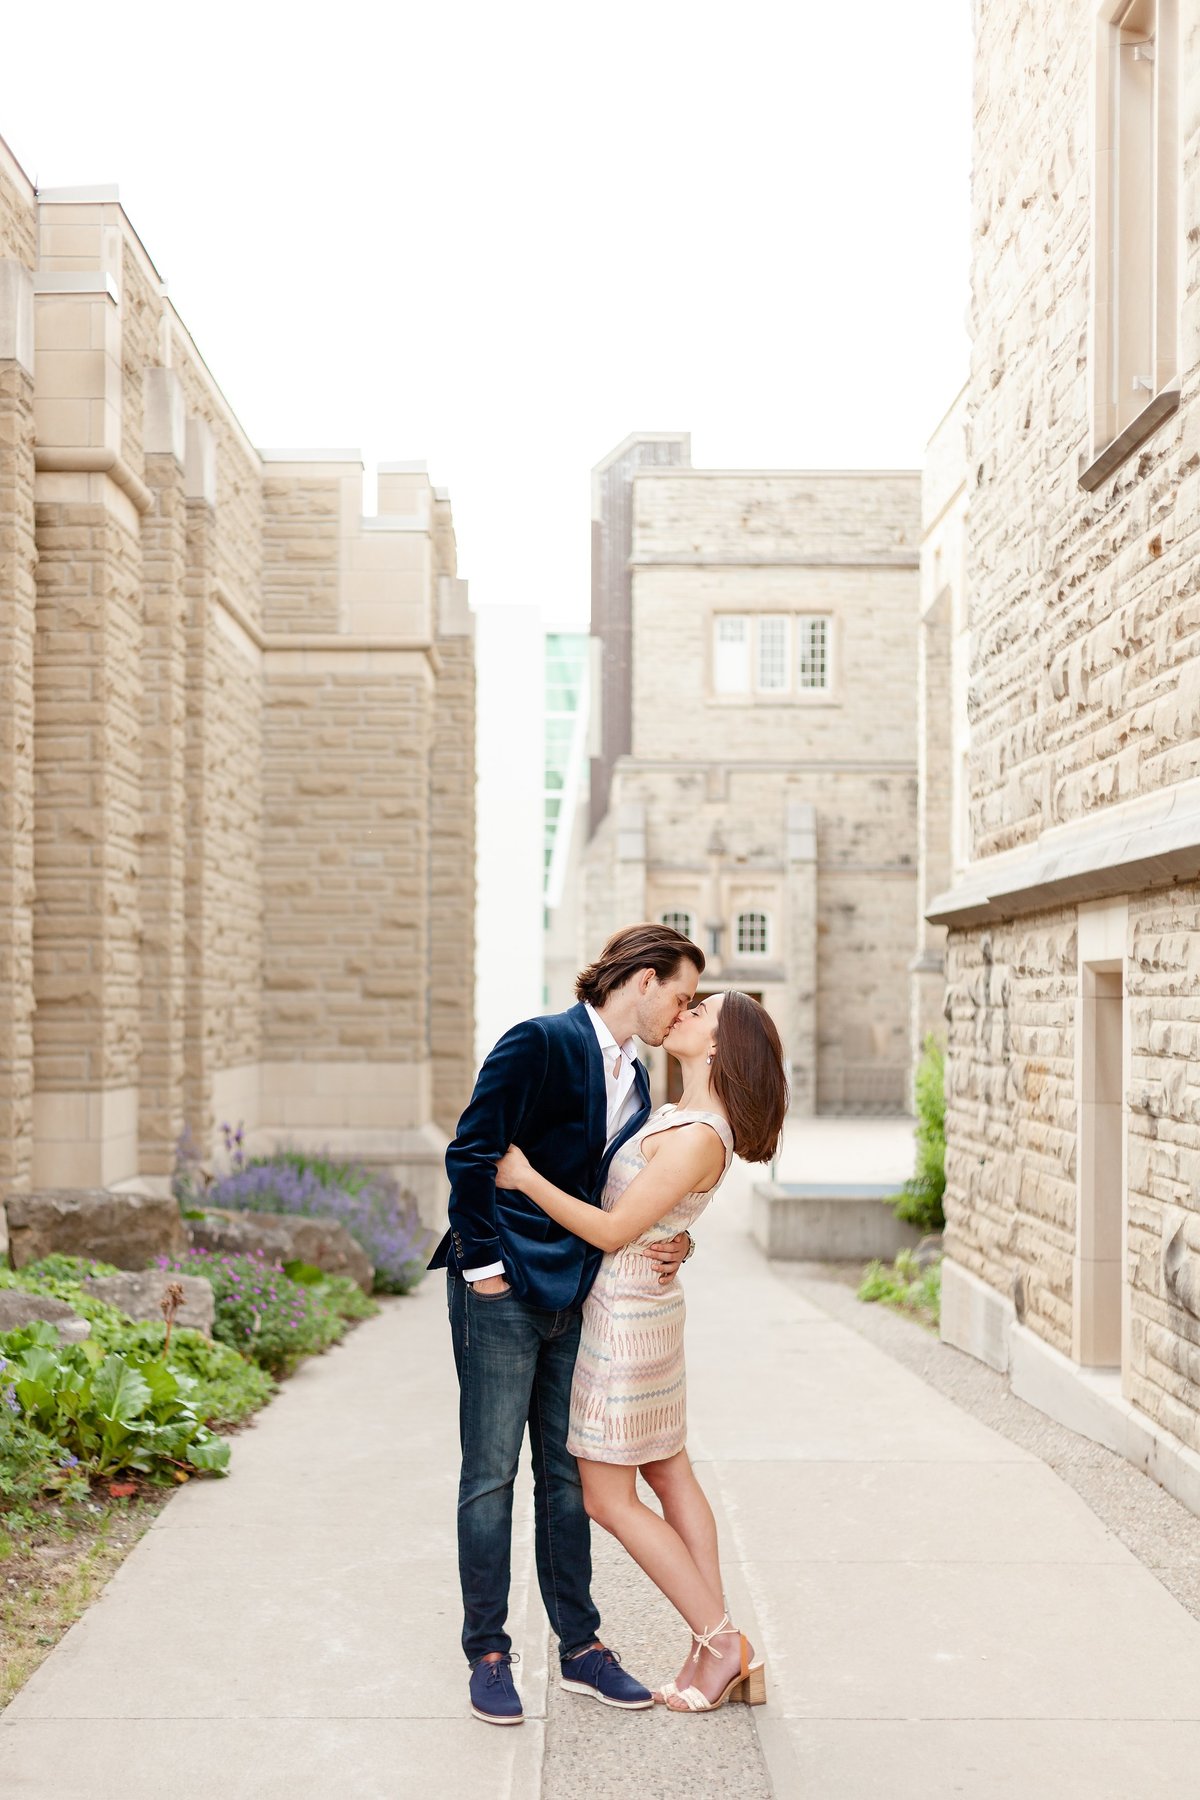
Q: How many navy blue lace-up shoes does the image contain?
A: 2